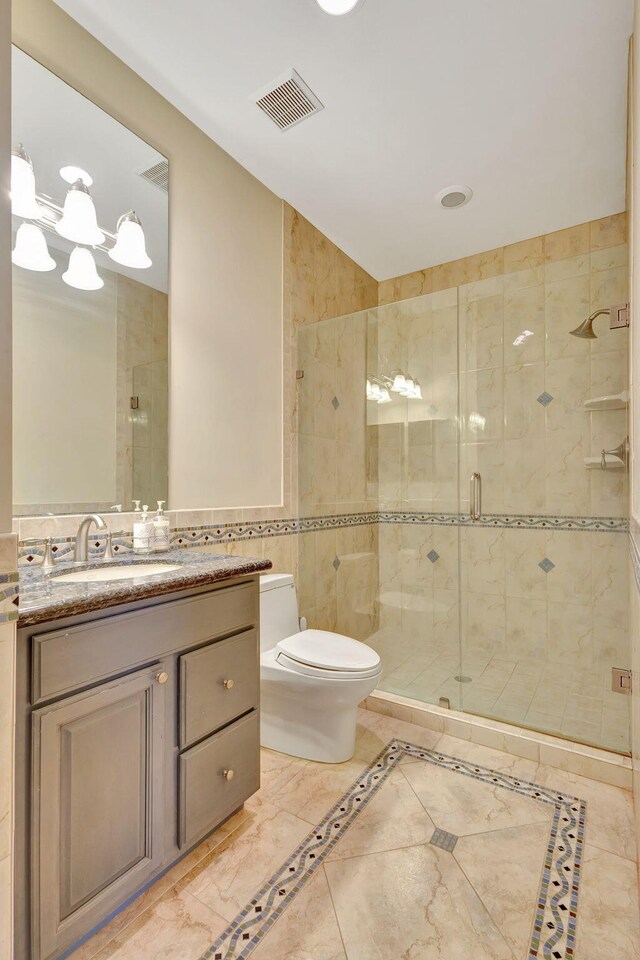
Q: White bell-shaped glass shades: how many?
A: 5